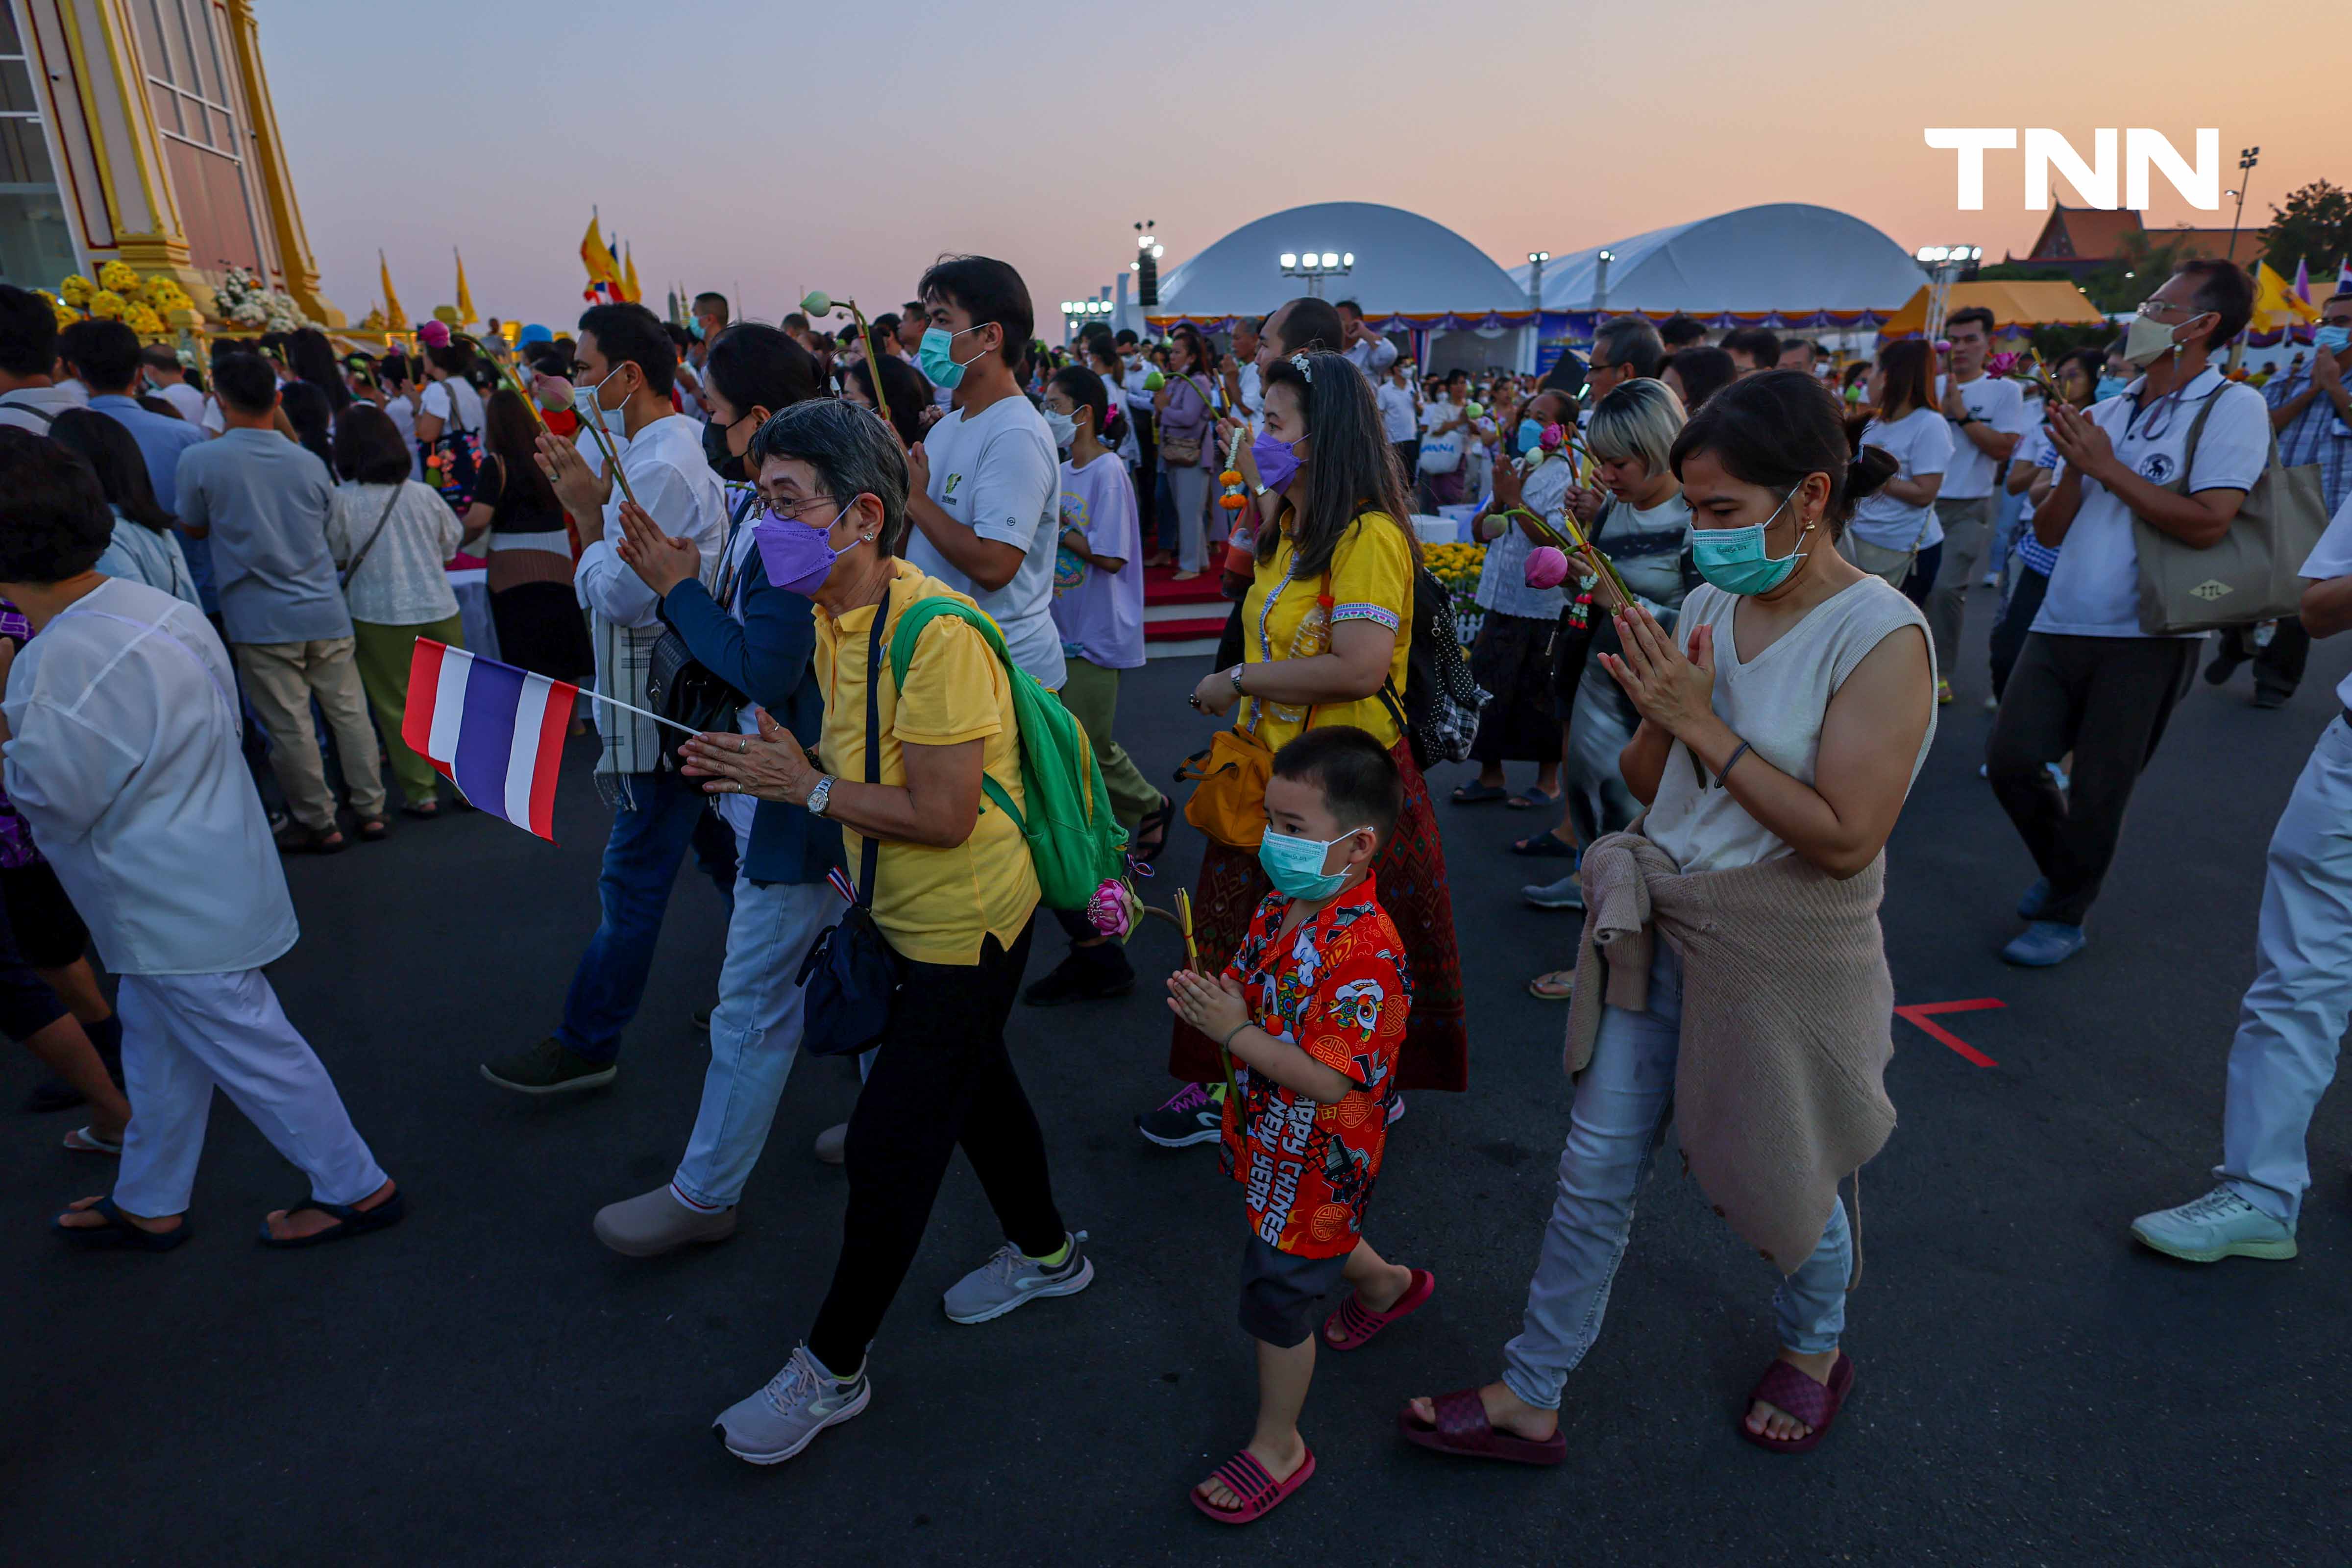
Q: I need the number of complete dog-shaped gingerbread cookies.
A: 0